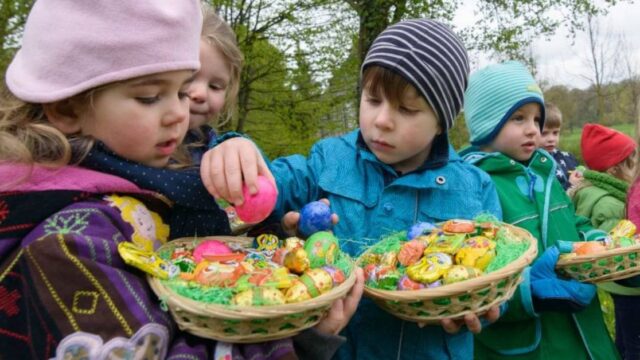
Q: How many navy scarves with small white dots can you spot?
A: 1